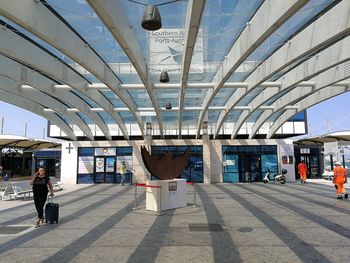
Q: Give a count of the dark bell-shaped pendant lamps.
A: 3